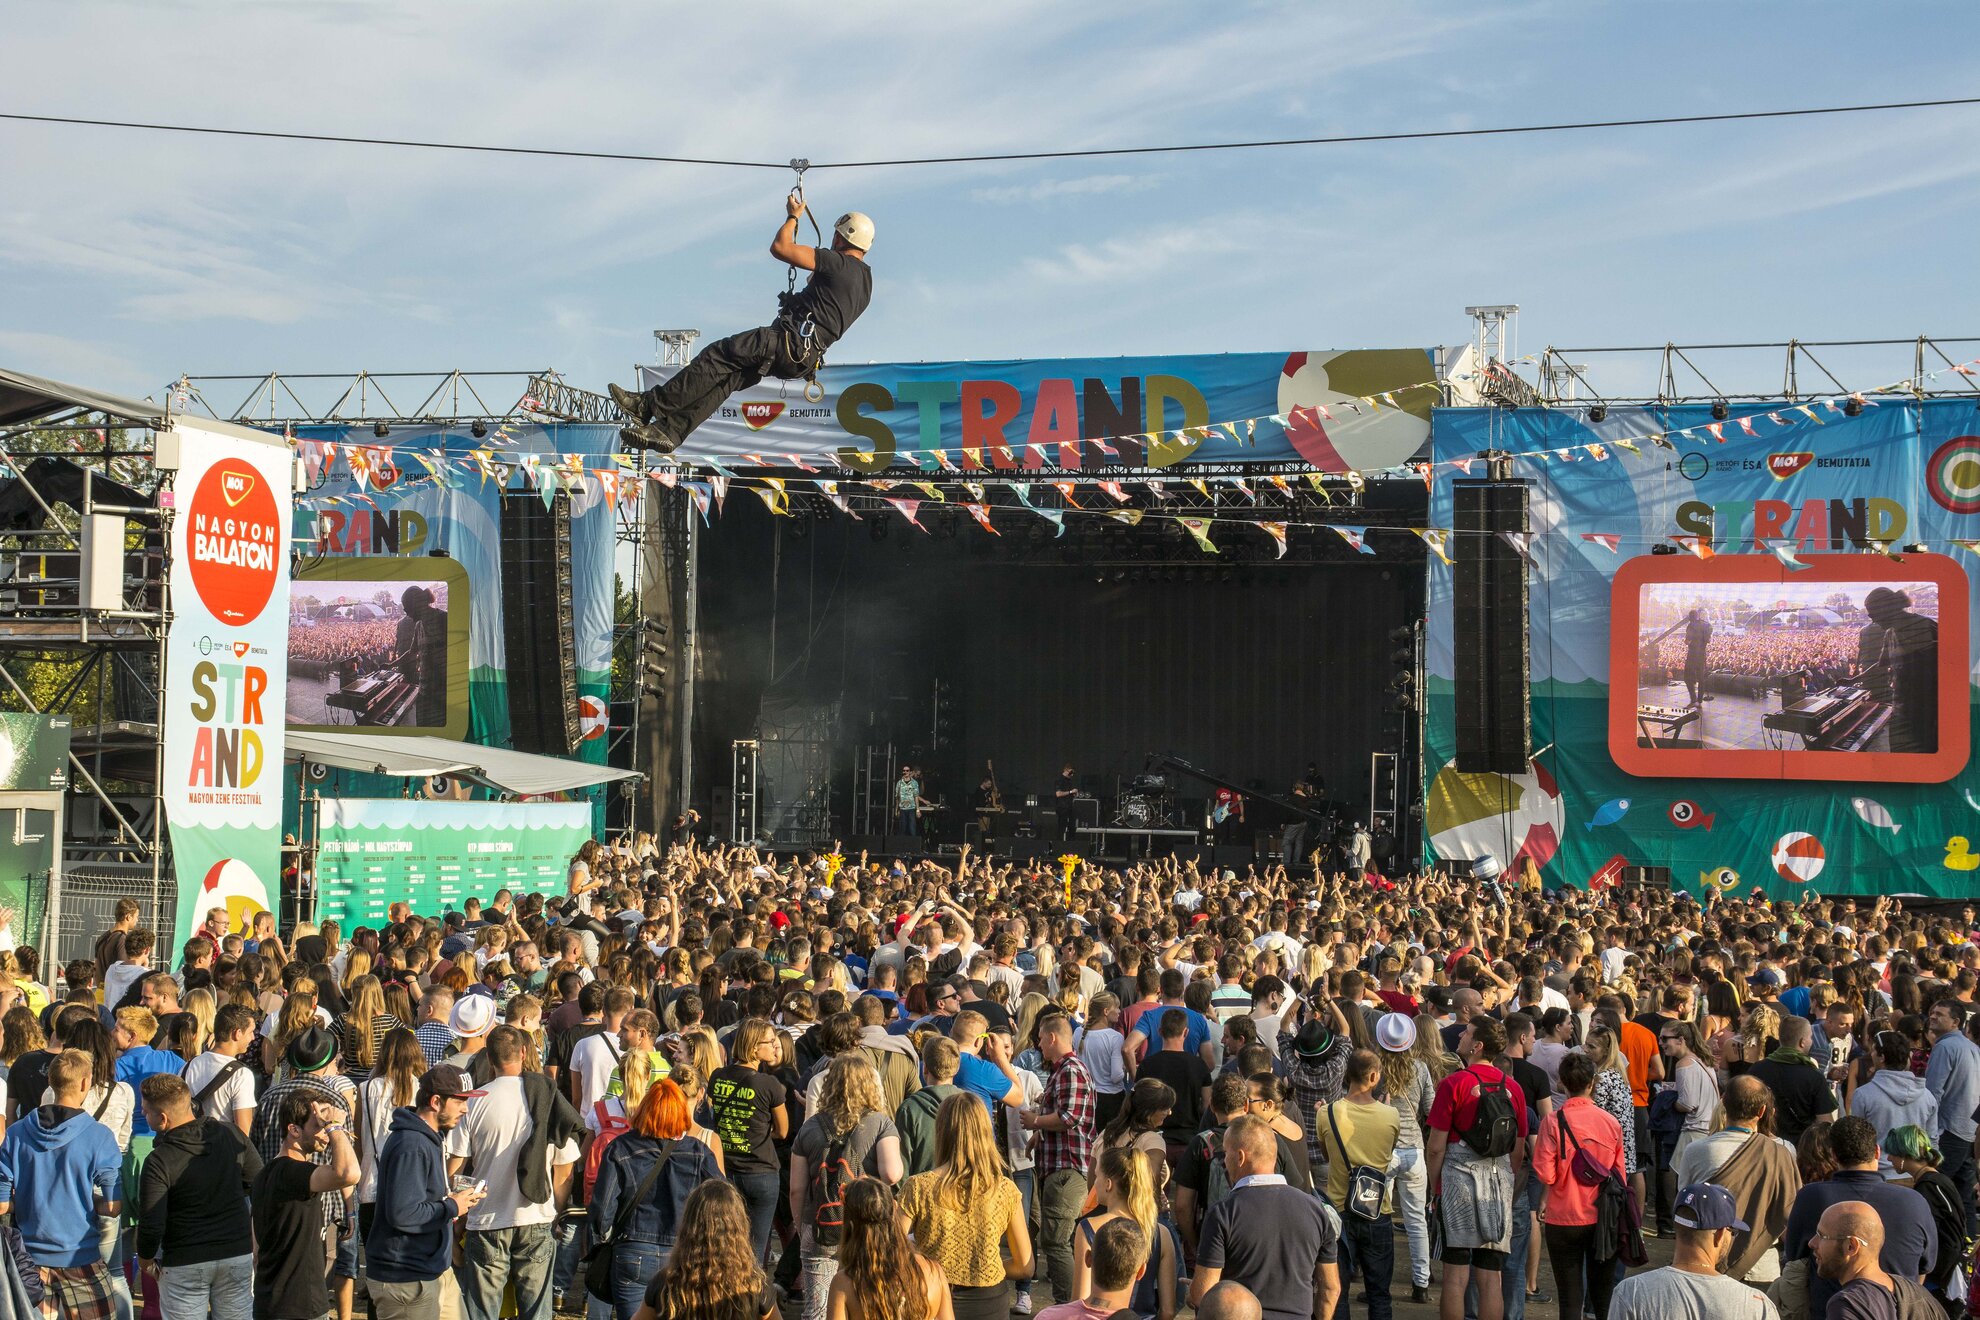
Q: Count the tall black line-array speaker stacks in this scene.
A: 2